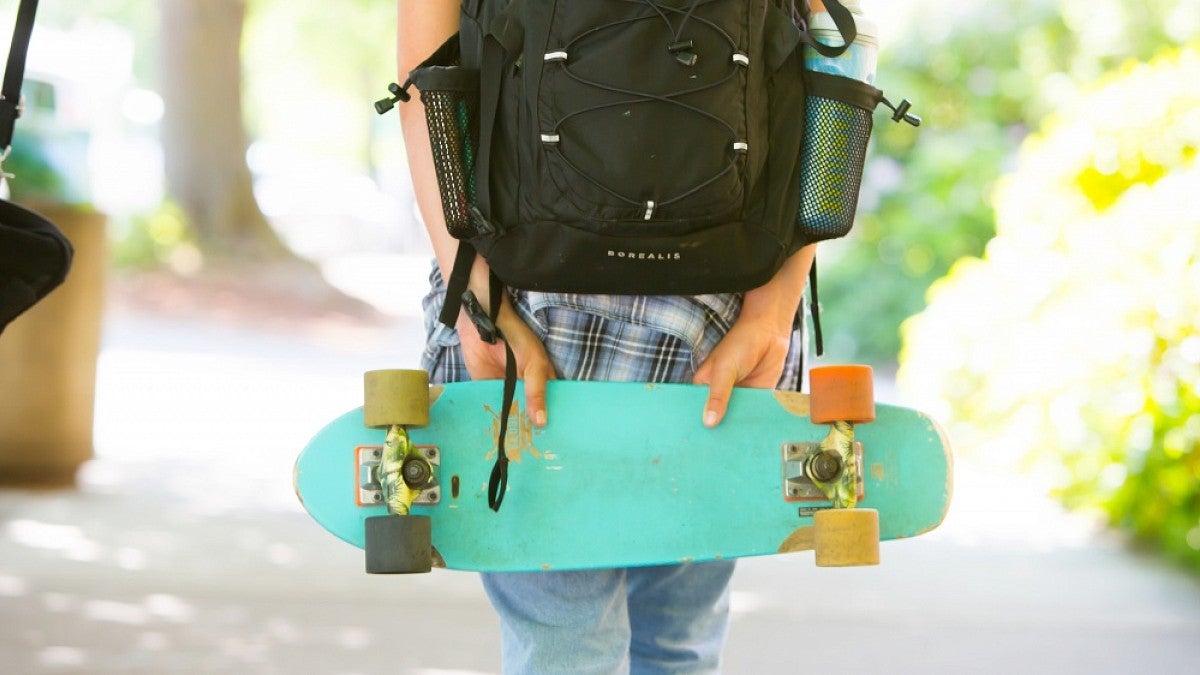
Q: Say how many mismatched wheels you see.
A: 4